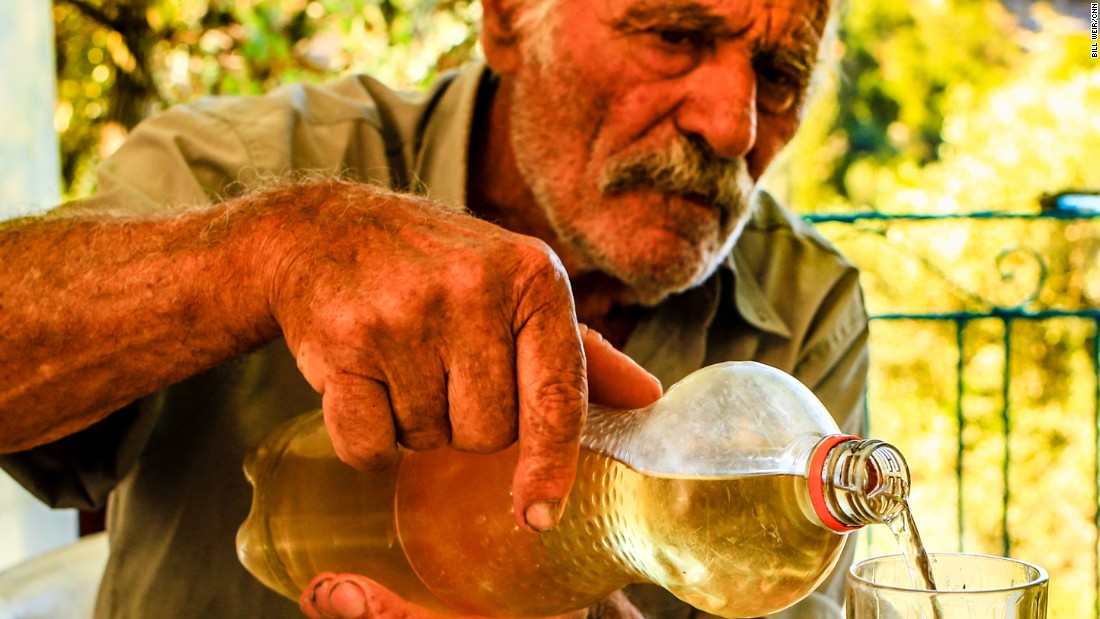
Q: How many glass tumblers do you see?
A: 1